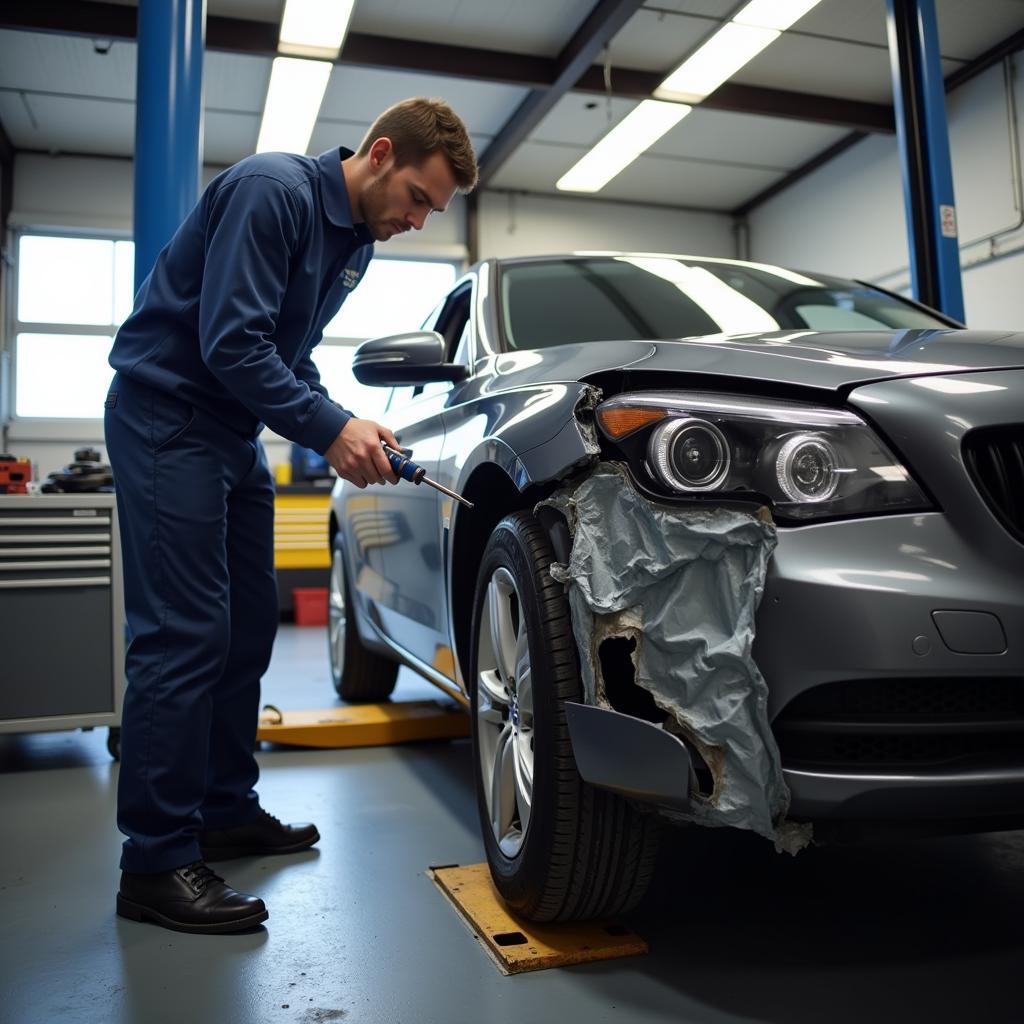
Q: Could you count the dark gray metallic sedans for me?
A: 1